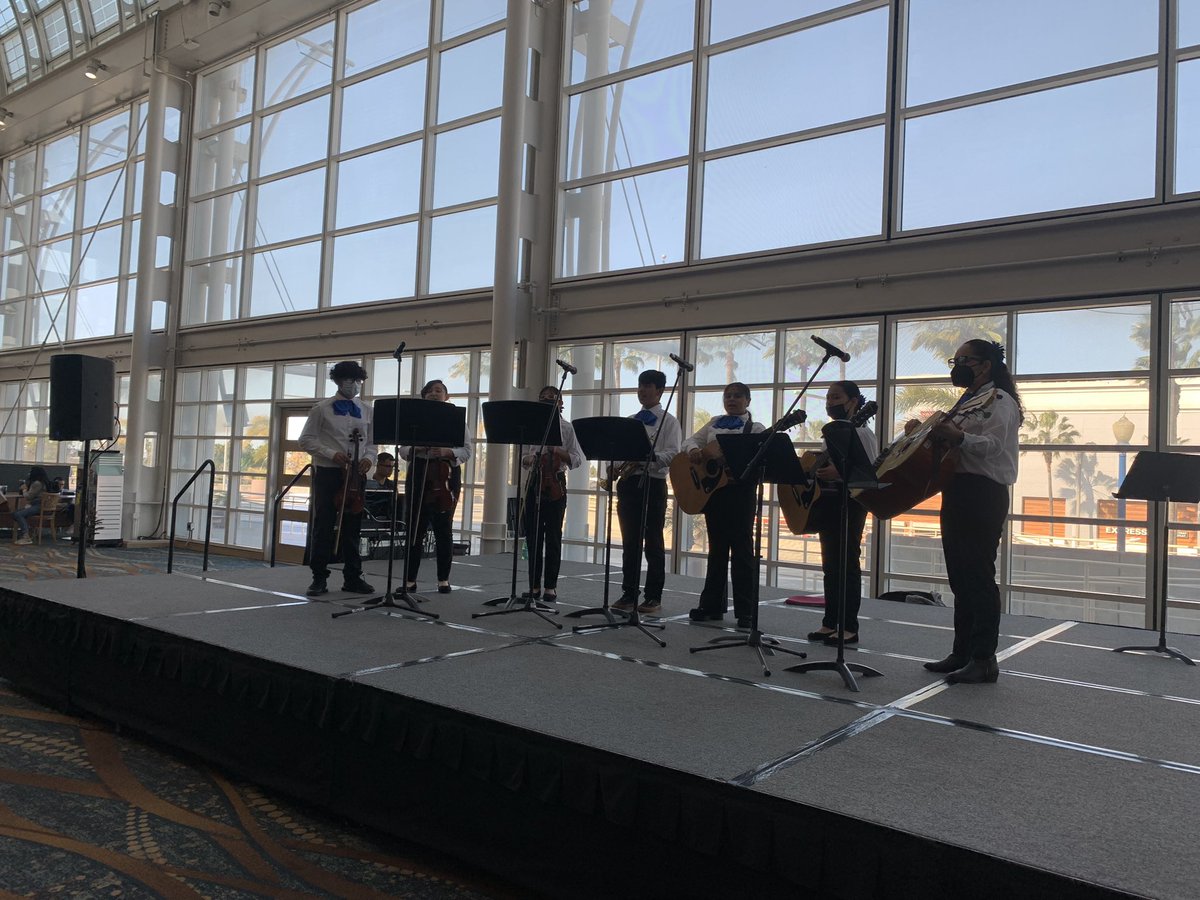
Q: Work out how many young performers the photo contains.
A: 7